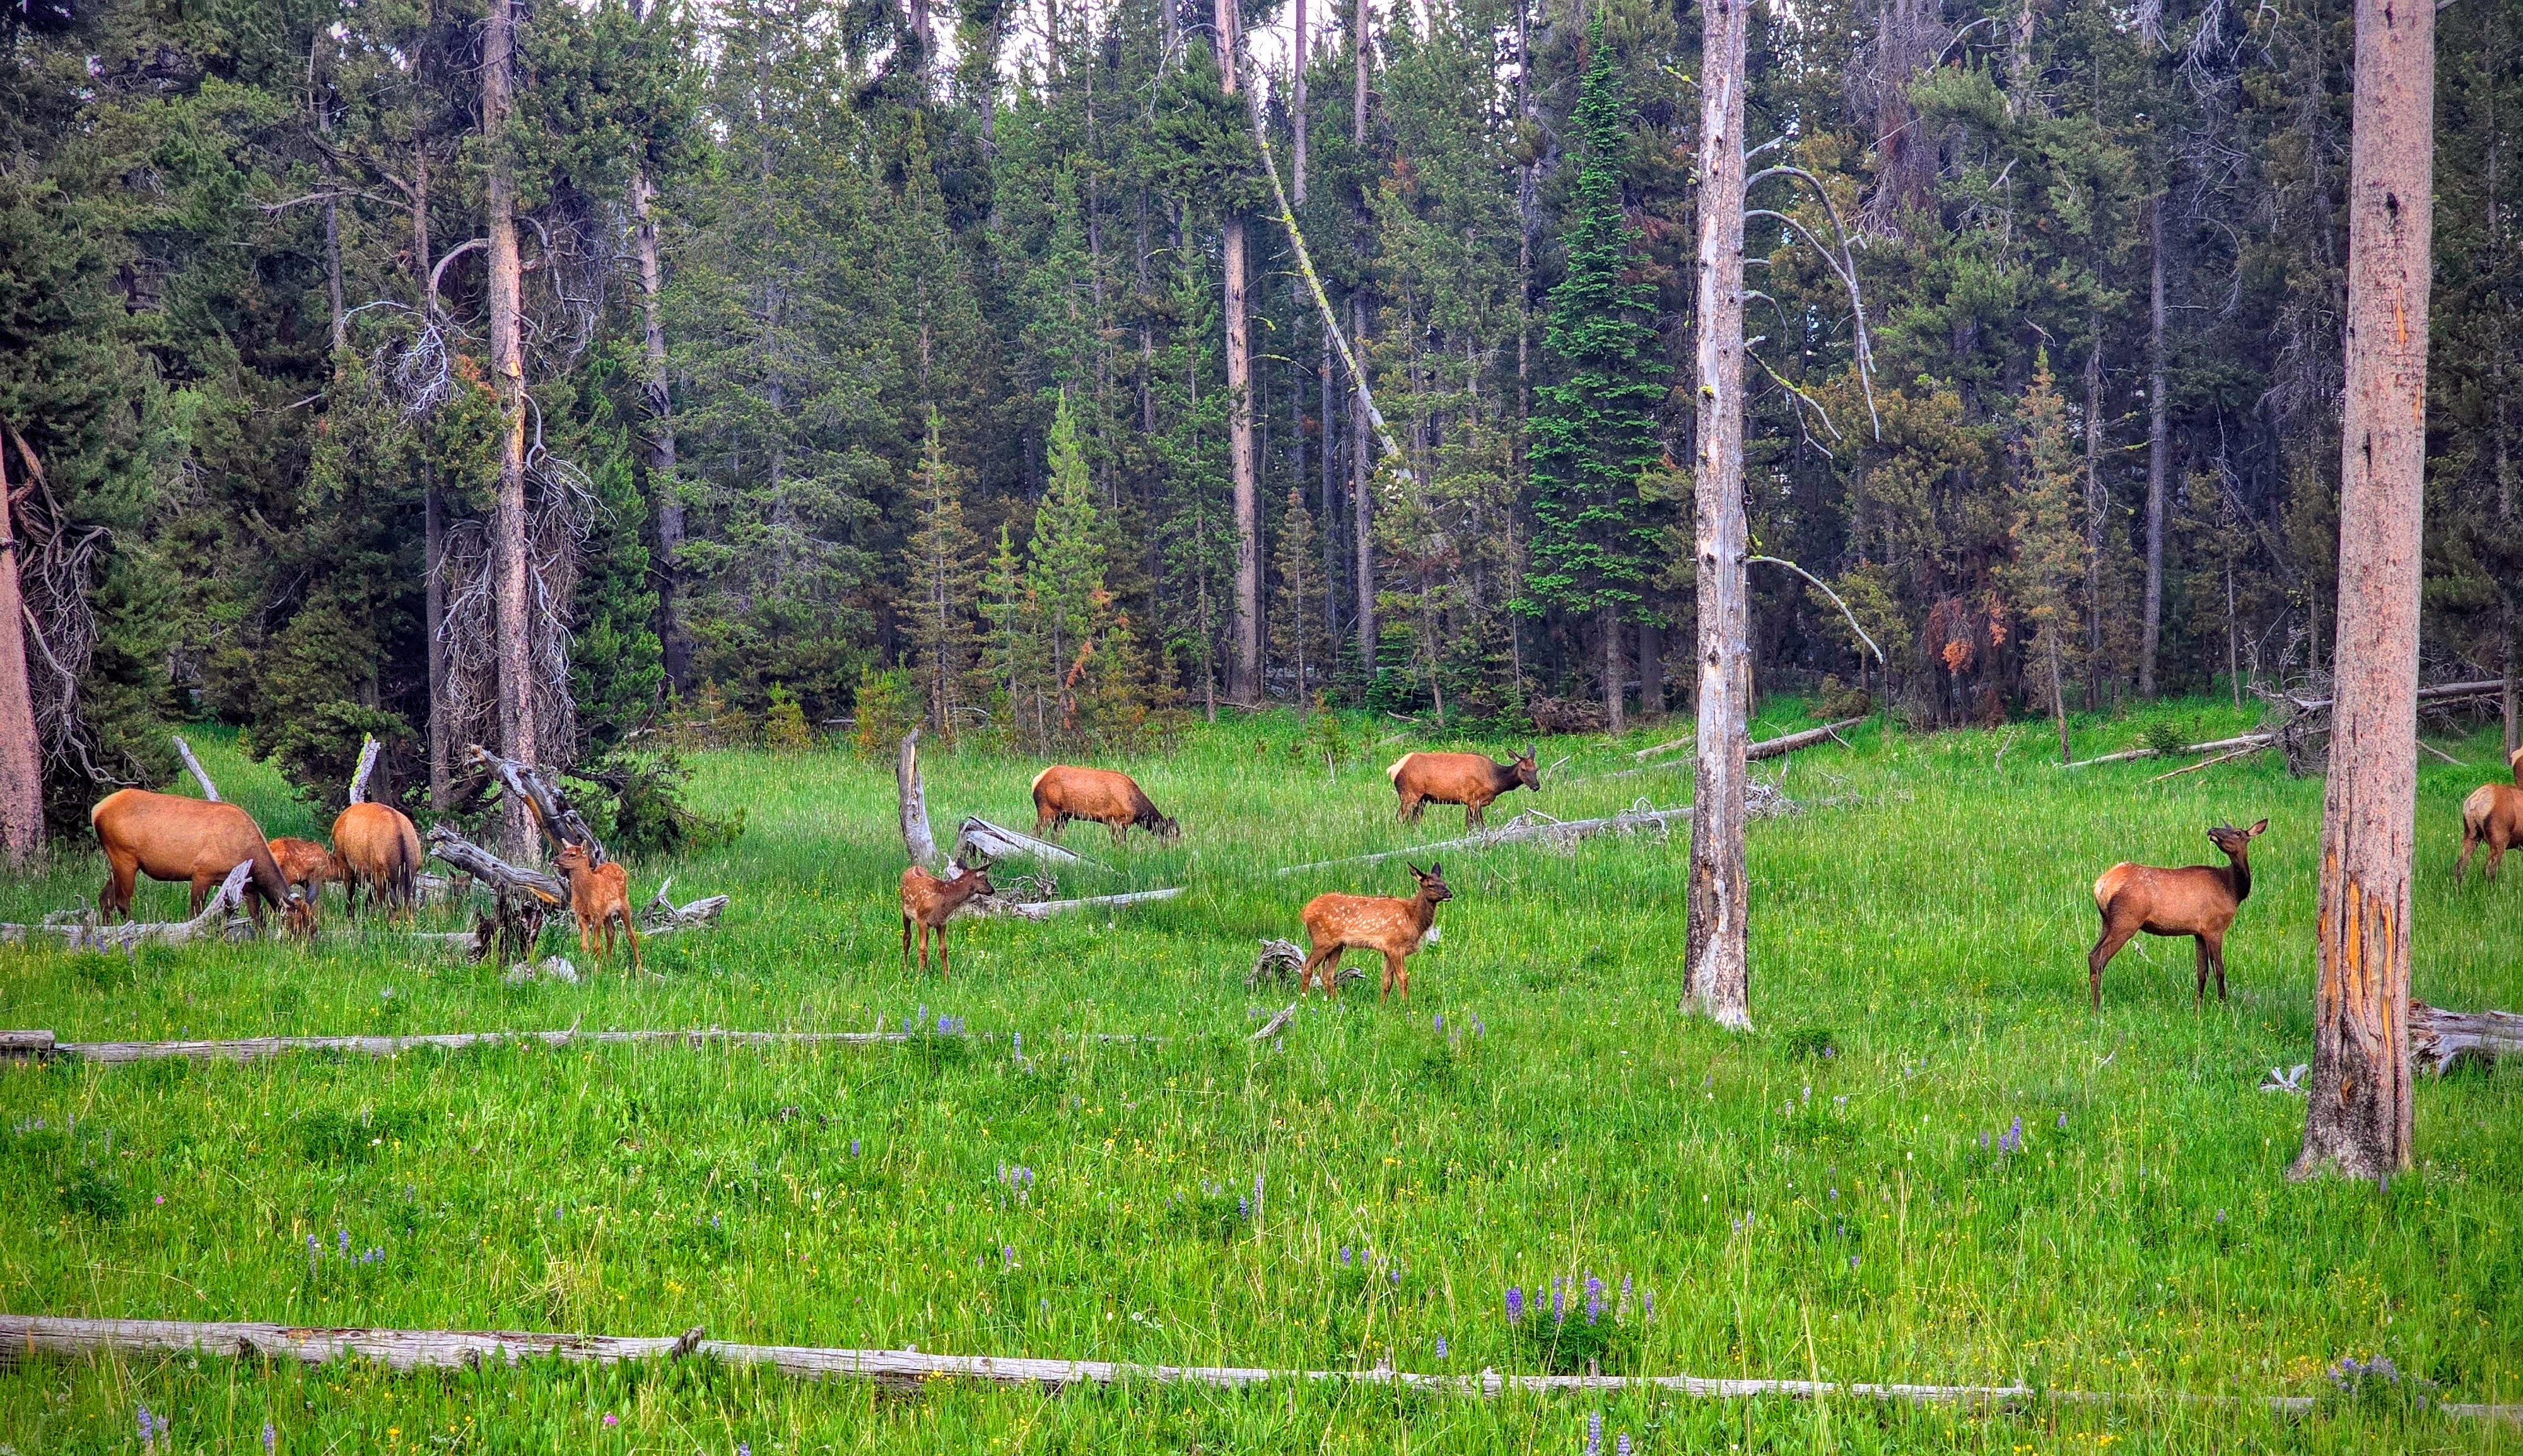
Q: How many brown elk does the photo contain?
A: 11